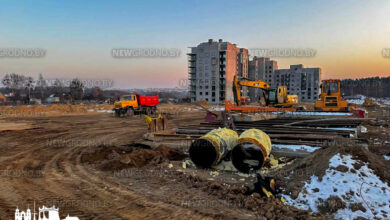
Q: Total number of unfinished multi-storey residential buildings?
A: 3